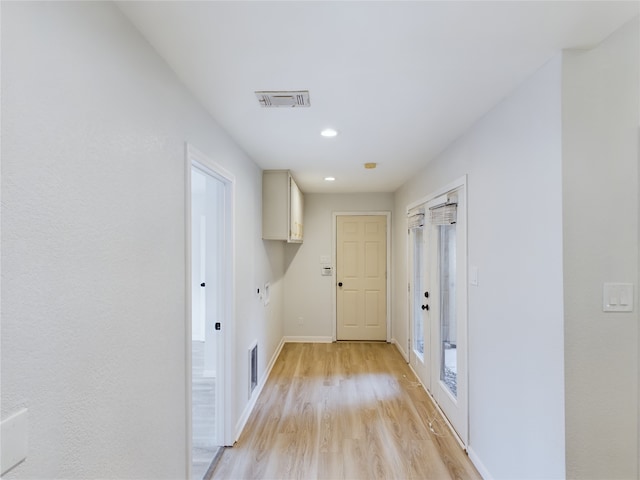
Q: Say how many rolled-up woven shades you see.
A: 2